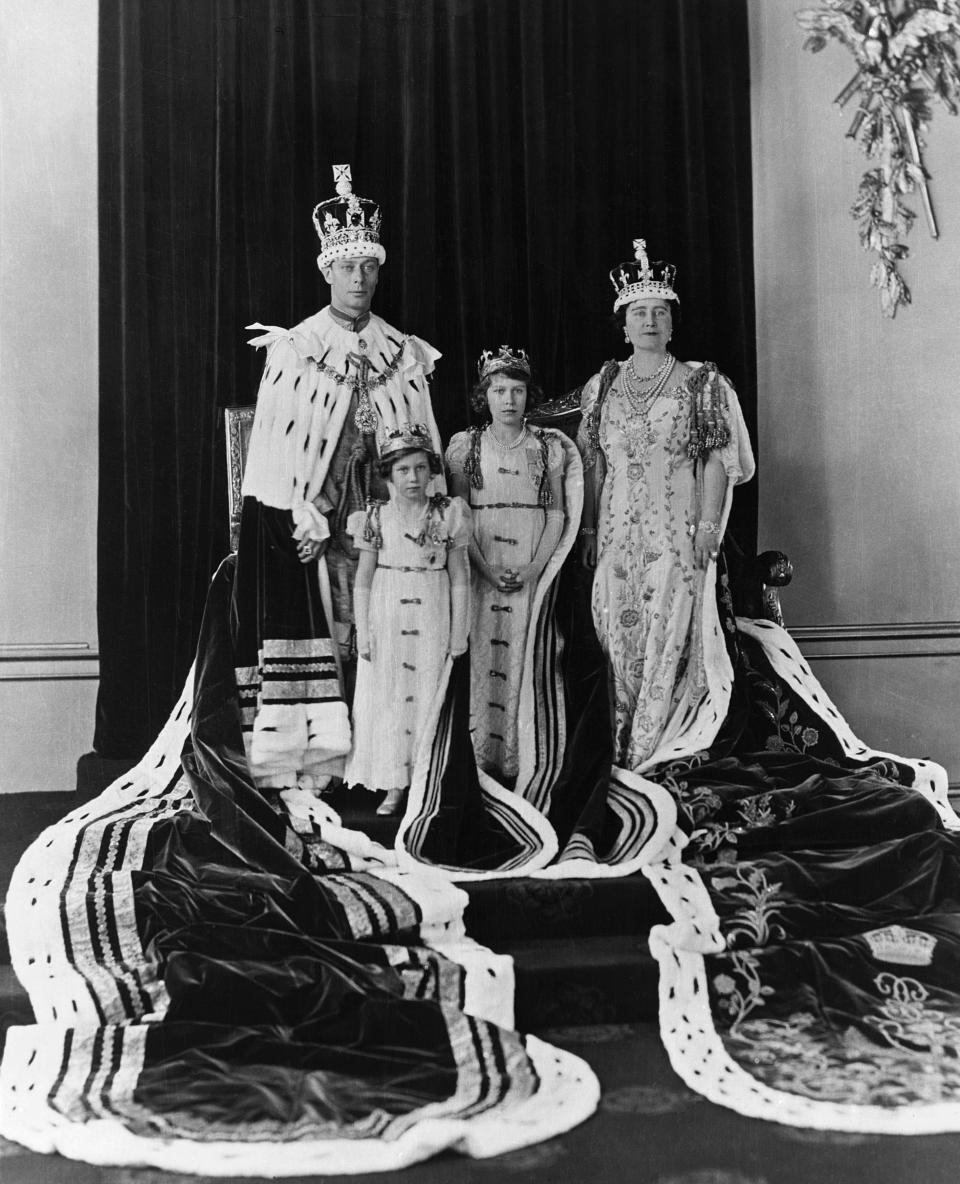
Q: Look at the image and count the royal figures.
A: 4